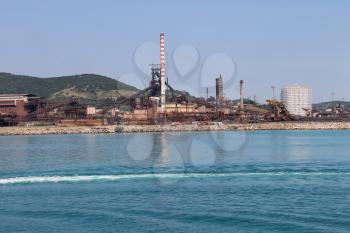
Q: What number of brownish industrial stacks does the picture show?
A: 2